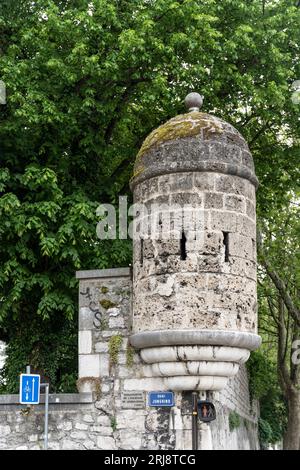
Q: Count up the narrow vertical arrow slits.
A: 3